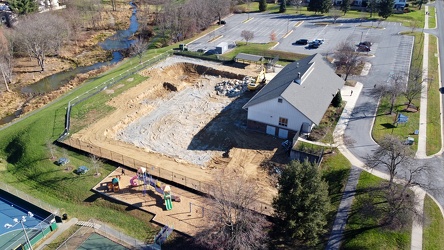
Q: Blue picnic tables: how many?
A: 2